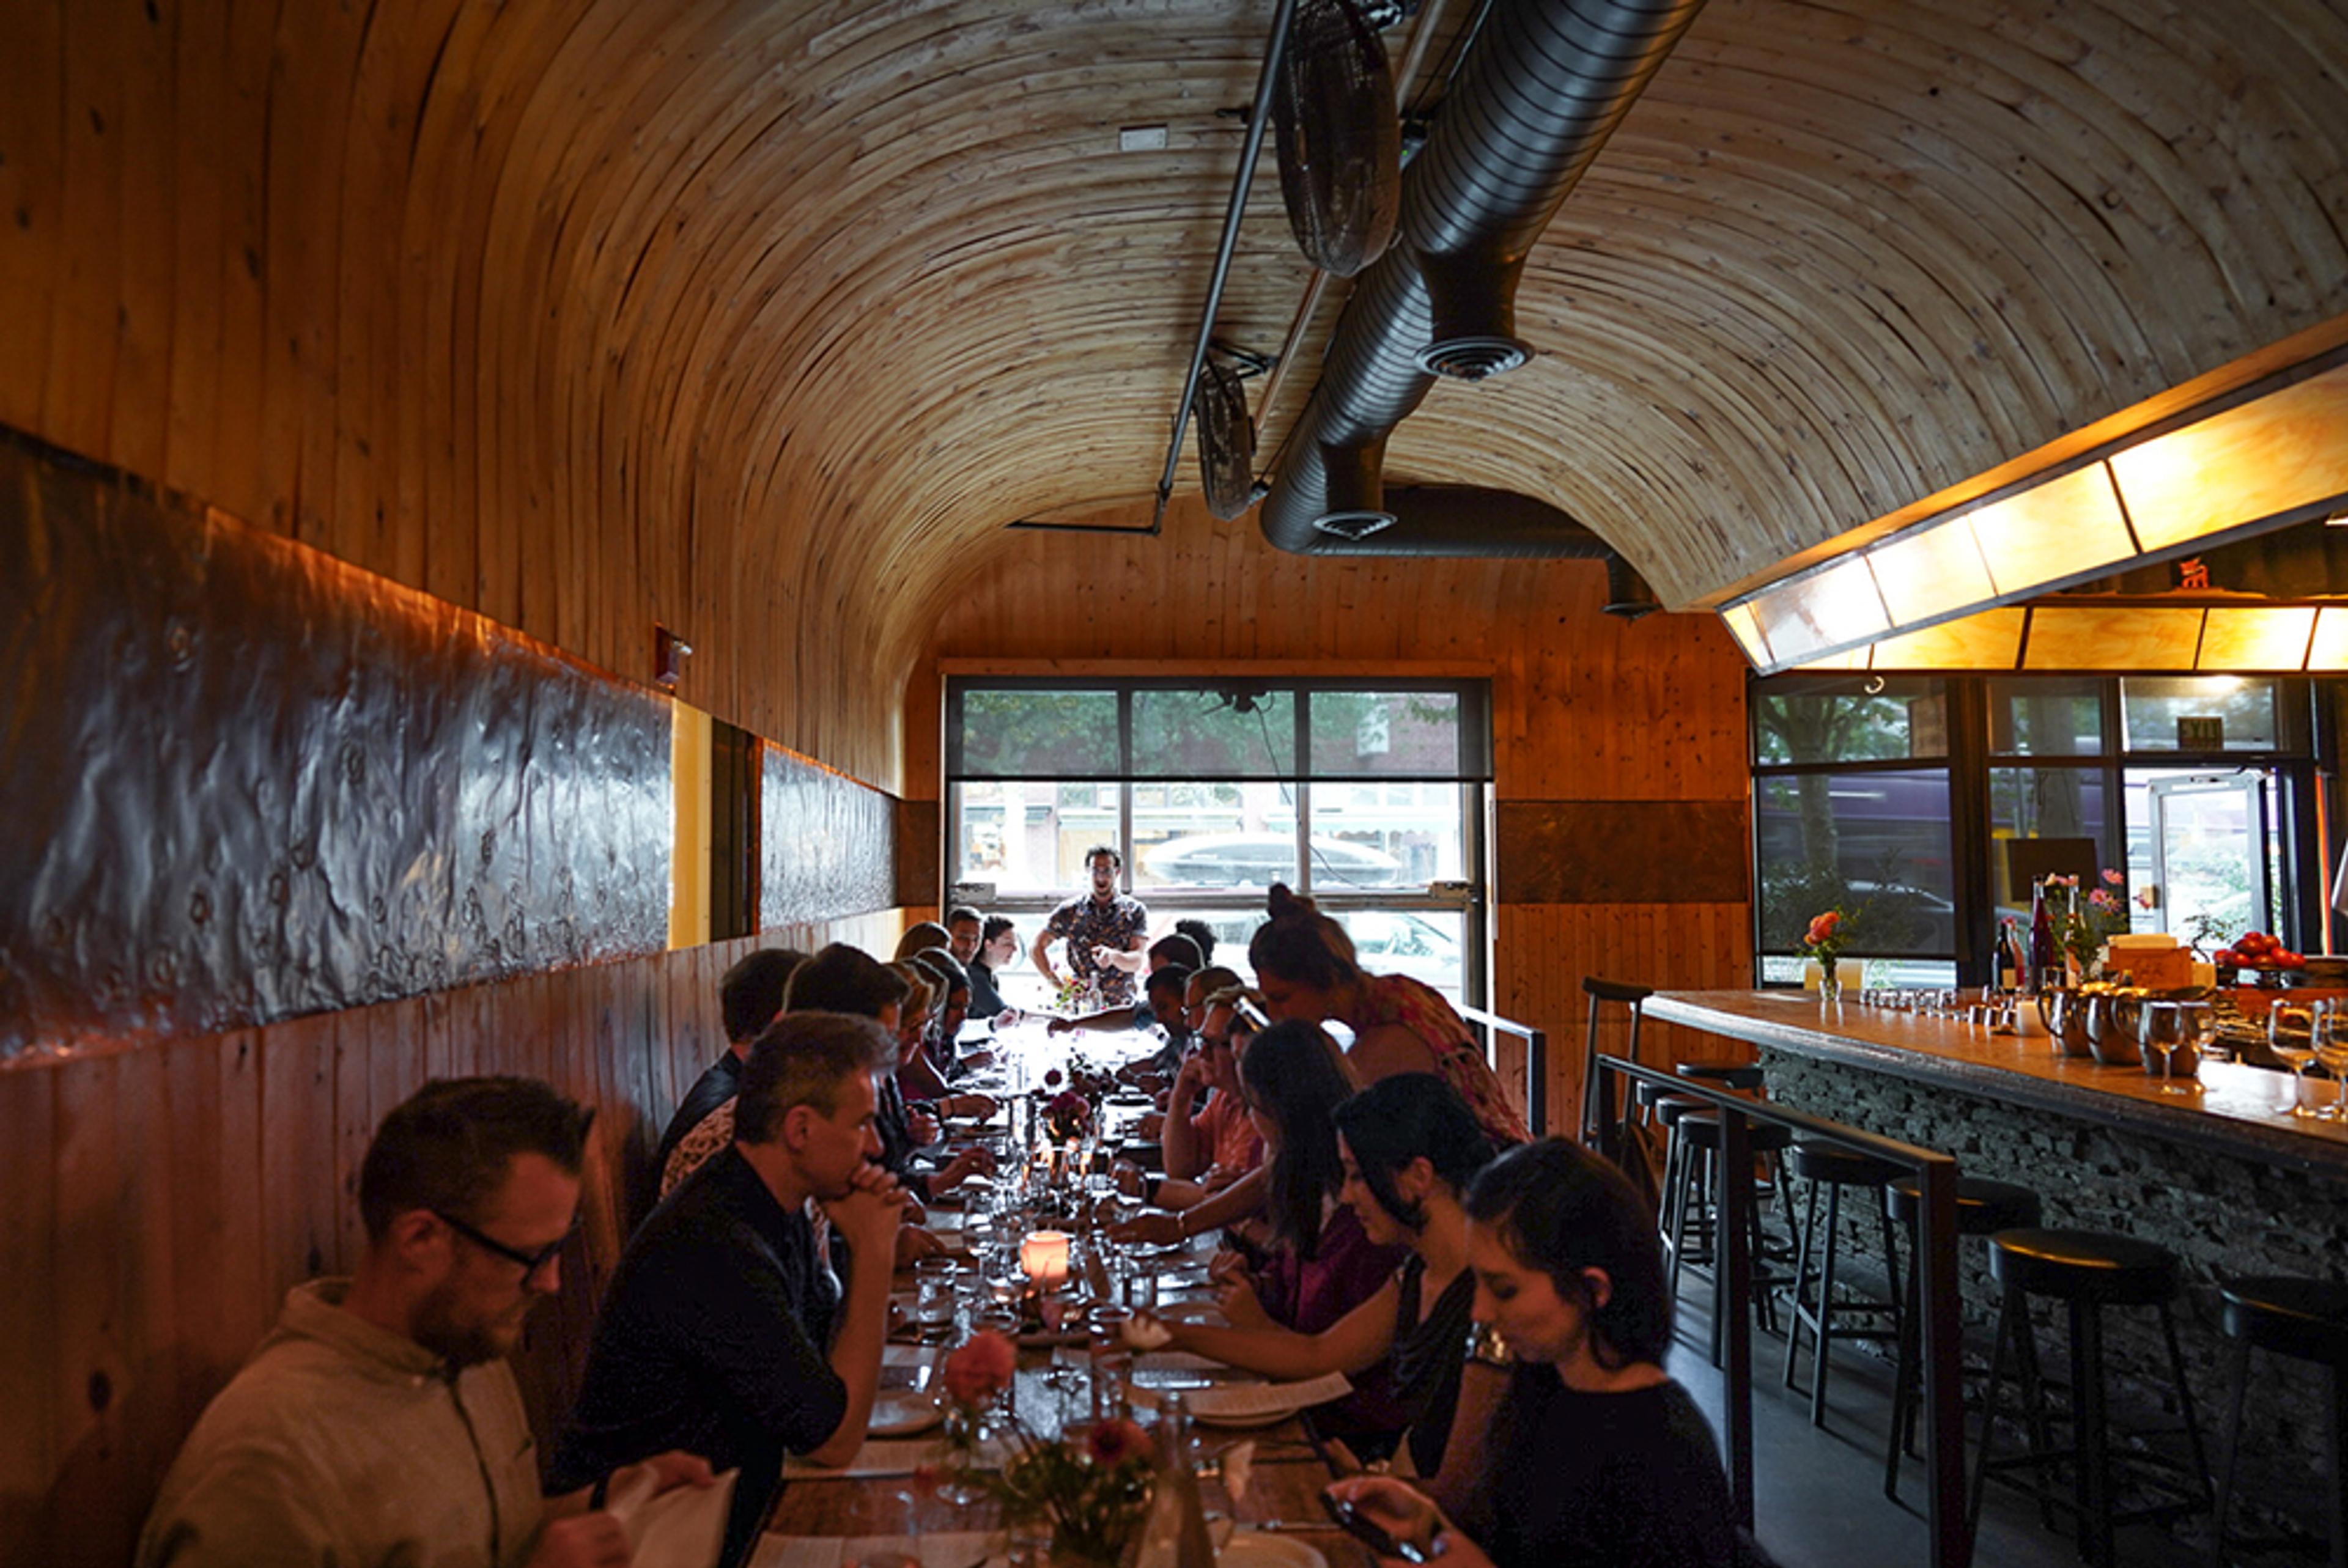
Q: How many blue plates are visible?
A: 0